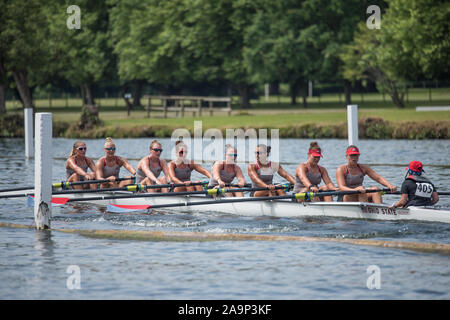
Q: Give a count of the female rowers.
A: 8